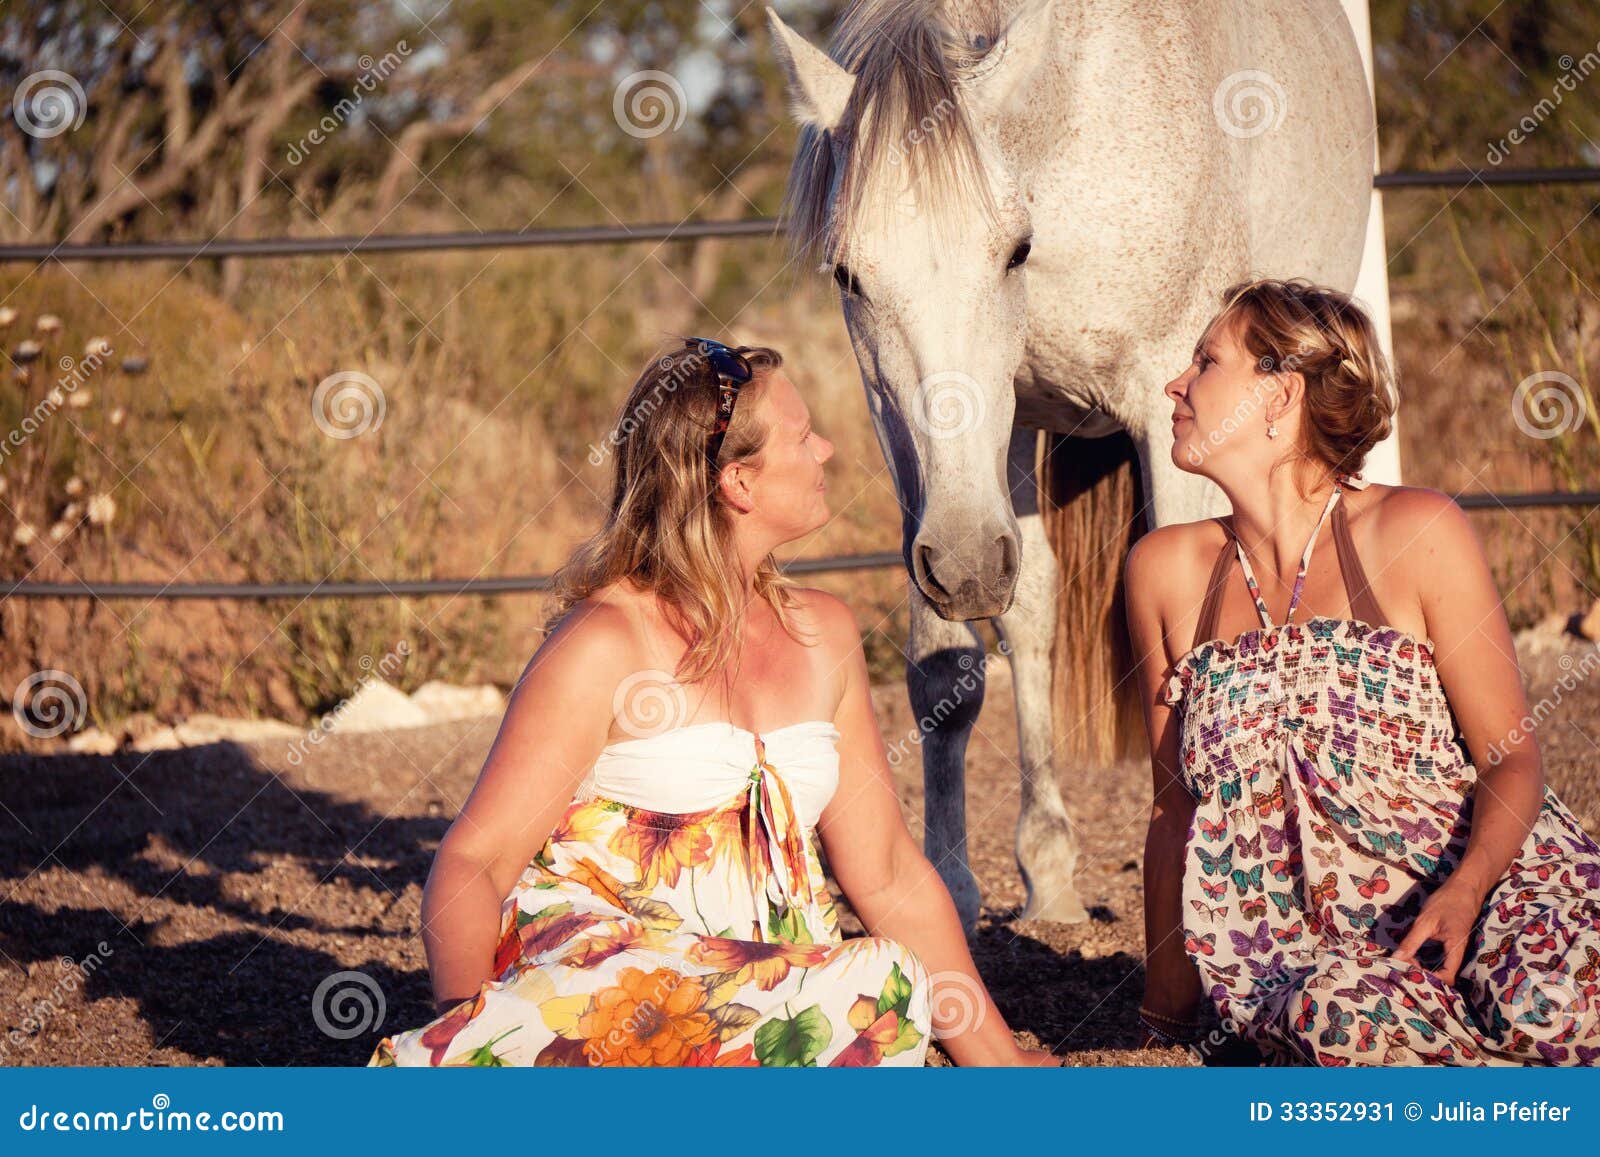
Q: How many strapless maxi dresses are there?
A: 1